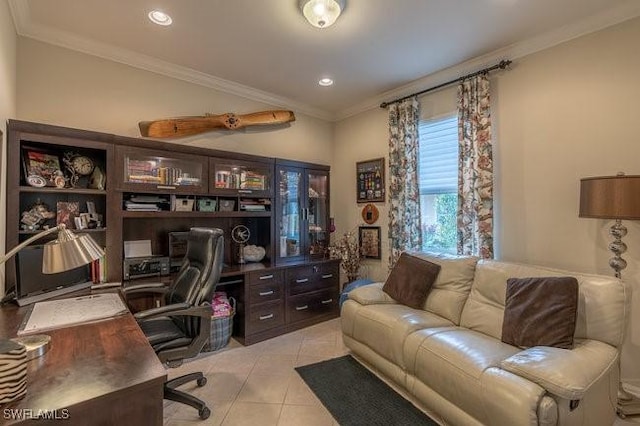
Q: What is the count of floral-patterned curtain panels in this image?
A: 2